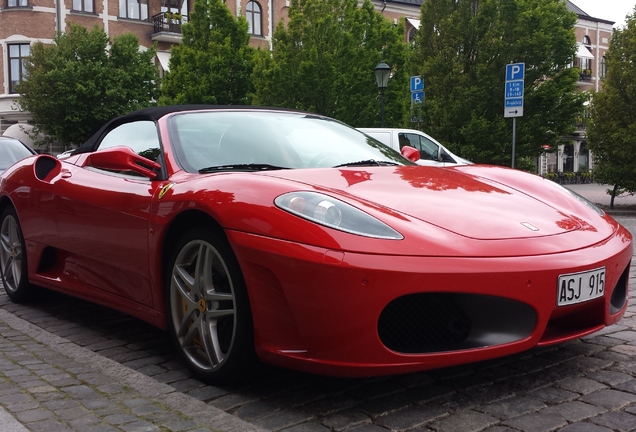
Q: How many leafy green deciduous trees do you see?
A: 5